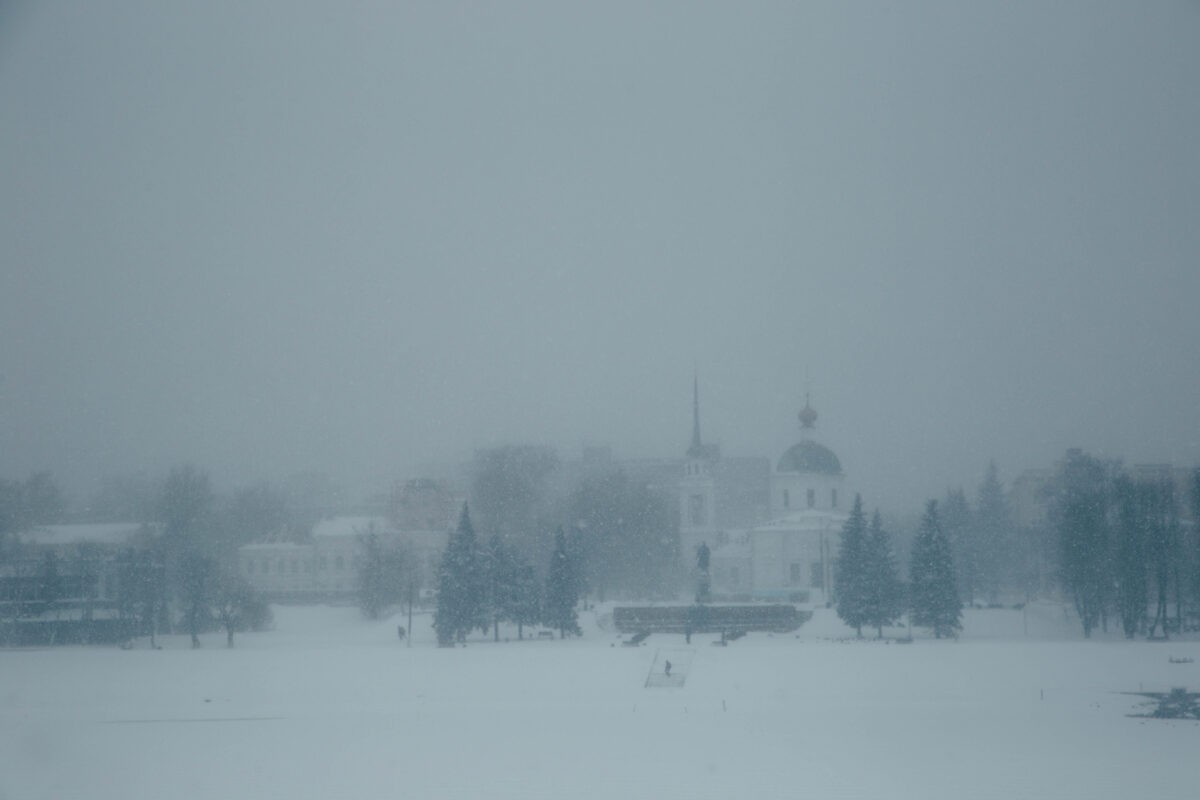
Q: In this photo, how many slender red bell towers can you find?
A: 0